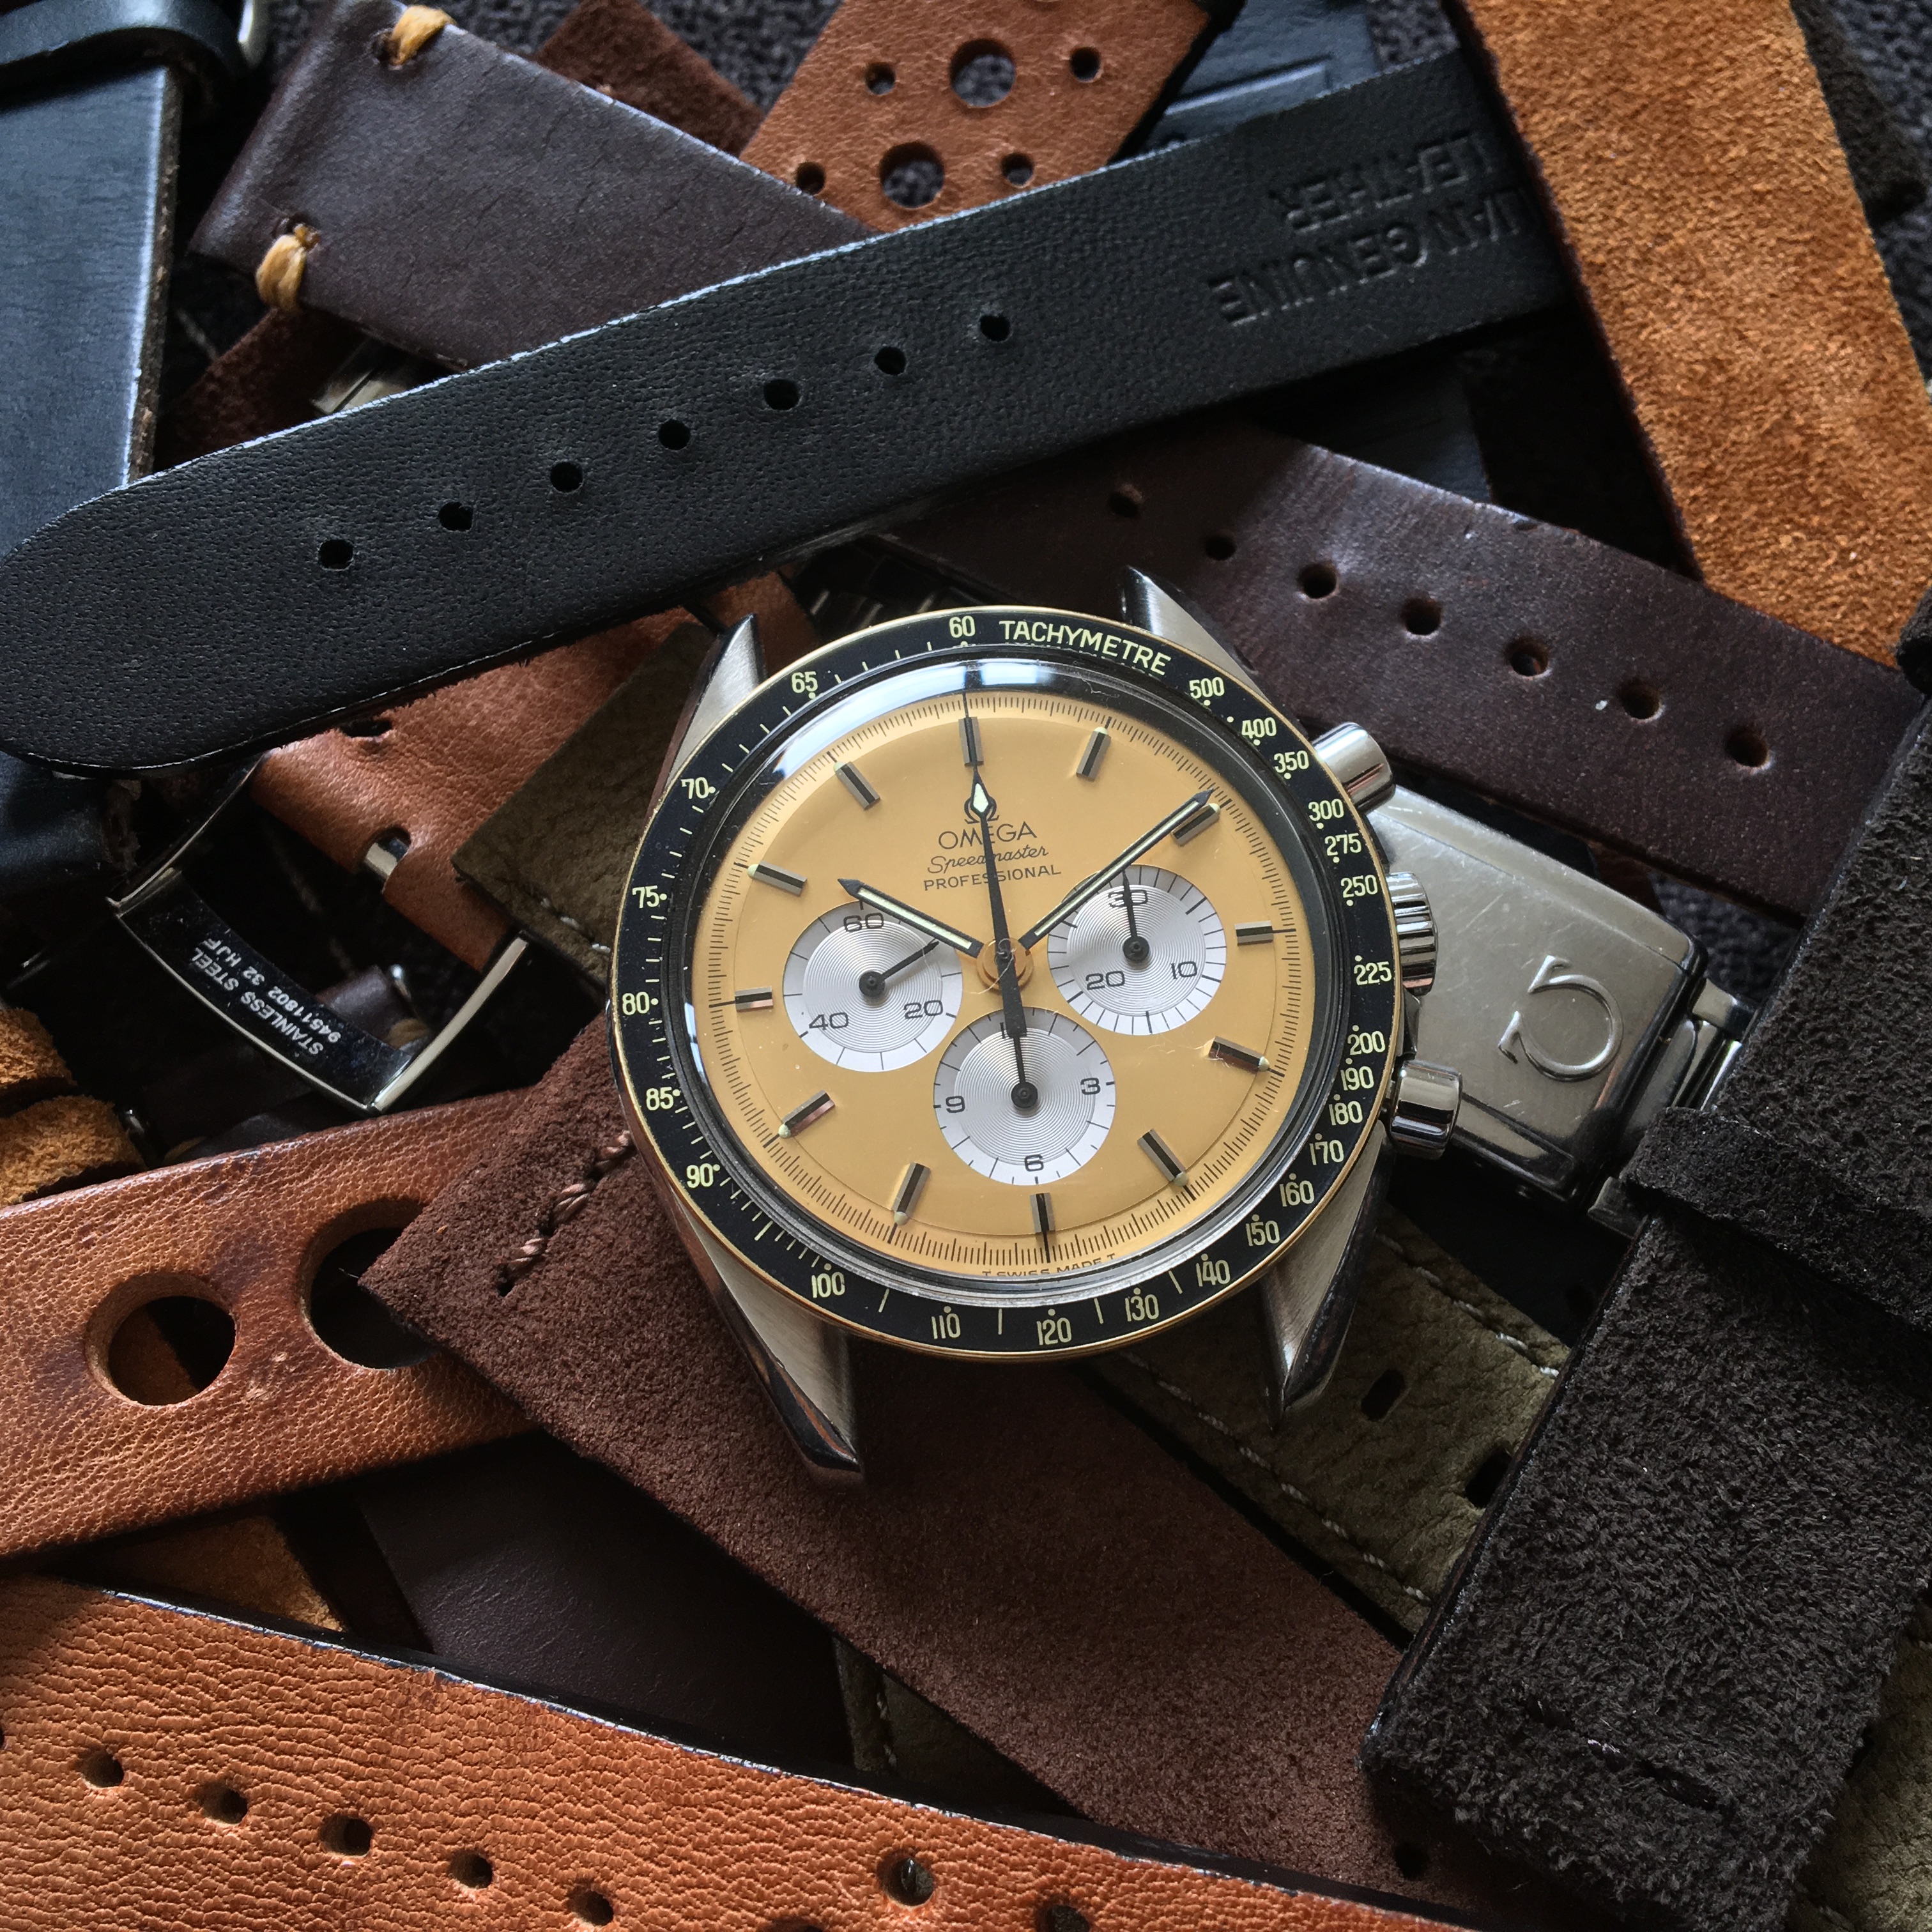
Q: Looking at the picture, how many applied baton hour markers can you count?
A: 12